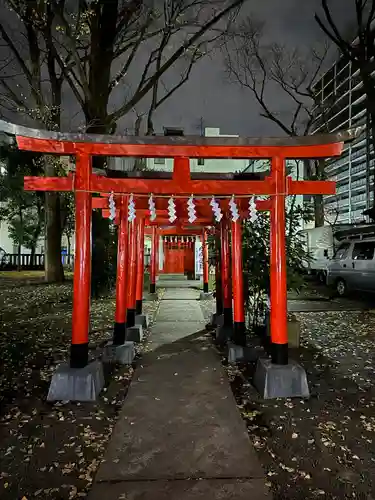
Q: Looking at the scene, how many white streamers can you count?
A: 8